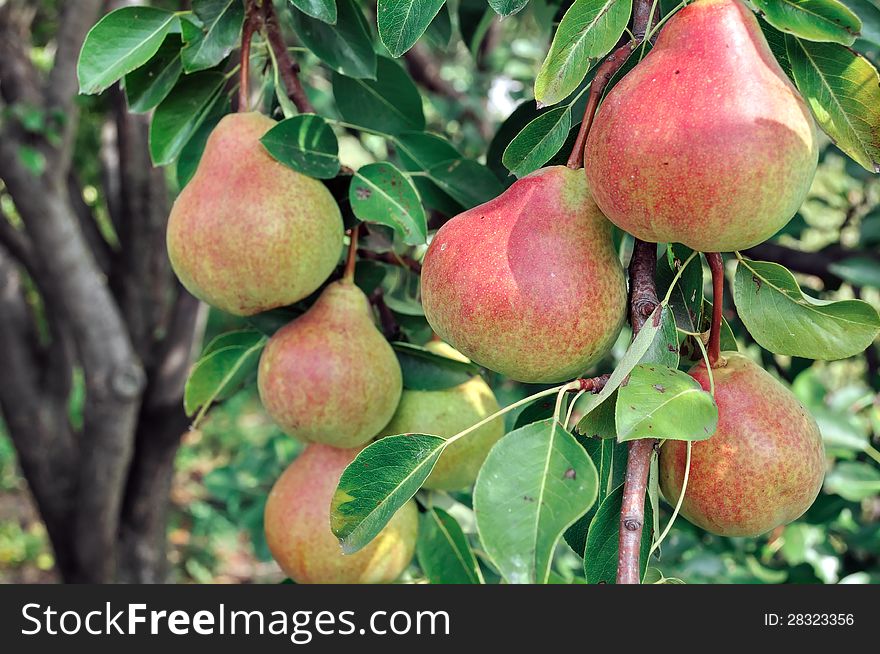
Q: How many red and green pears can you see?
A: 7